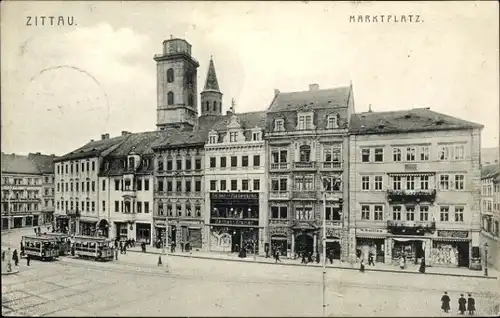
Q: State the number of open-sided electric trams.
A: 2